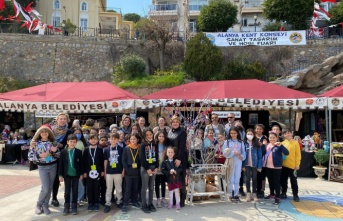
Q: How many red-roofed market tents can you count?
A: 3